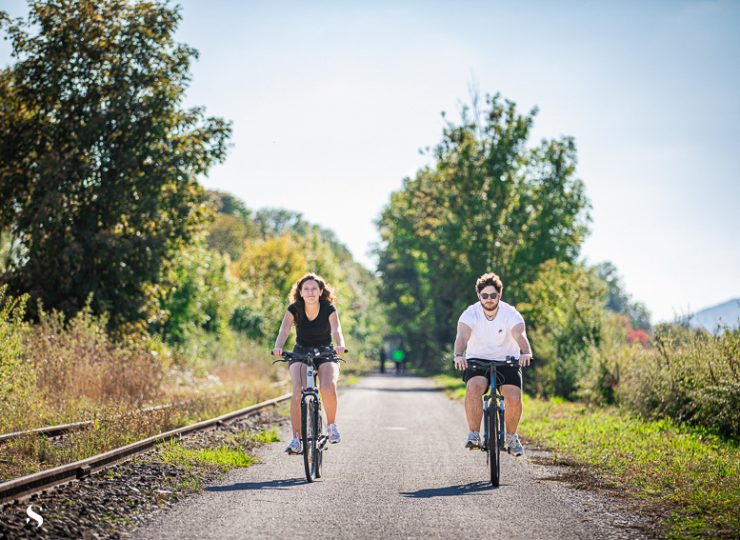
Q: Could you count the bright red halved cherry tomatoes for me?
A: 0